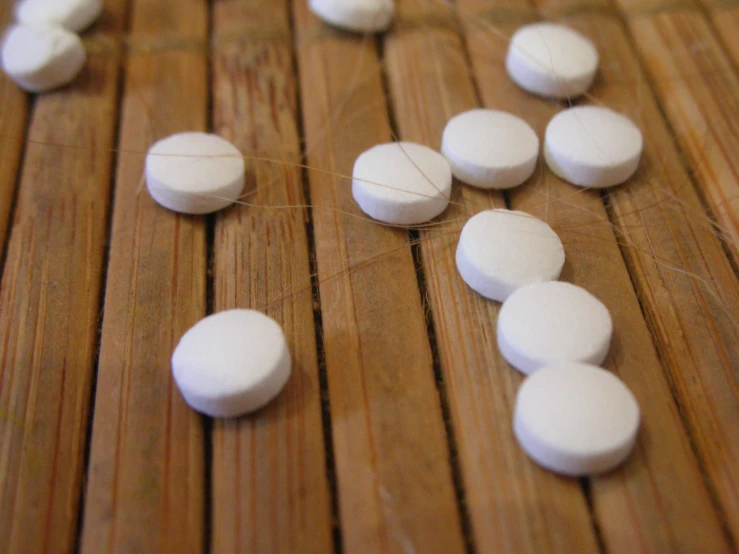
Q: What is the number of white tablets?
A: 12